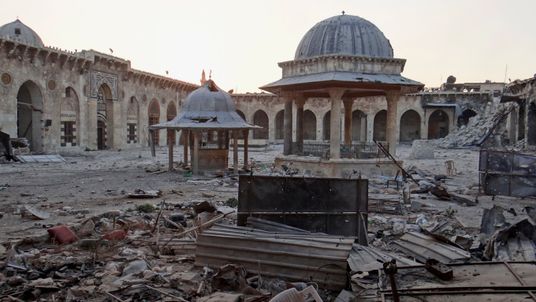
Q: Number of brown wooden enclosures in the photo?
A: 1